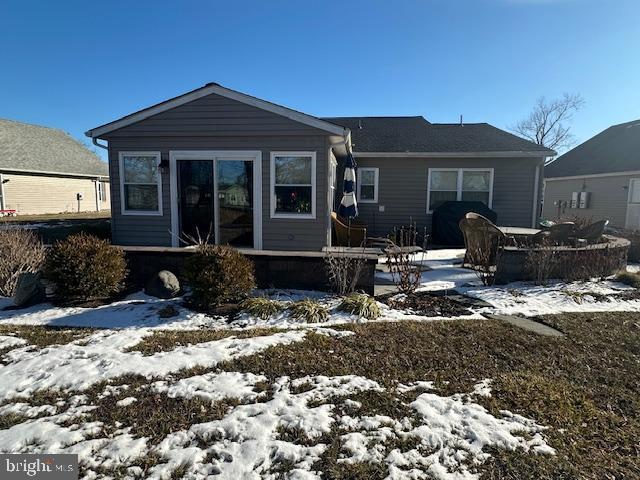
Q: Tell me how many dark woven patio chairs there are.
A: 3